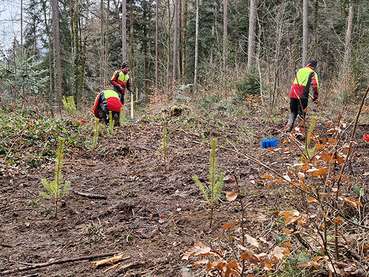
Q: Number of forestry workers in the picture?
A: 3